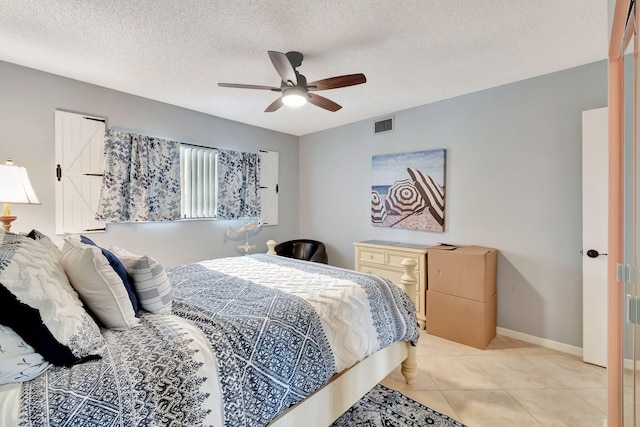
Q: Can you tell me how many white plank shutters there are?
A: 2